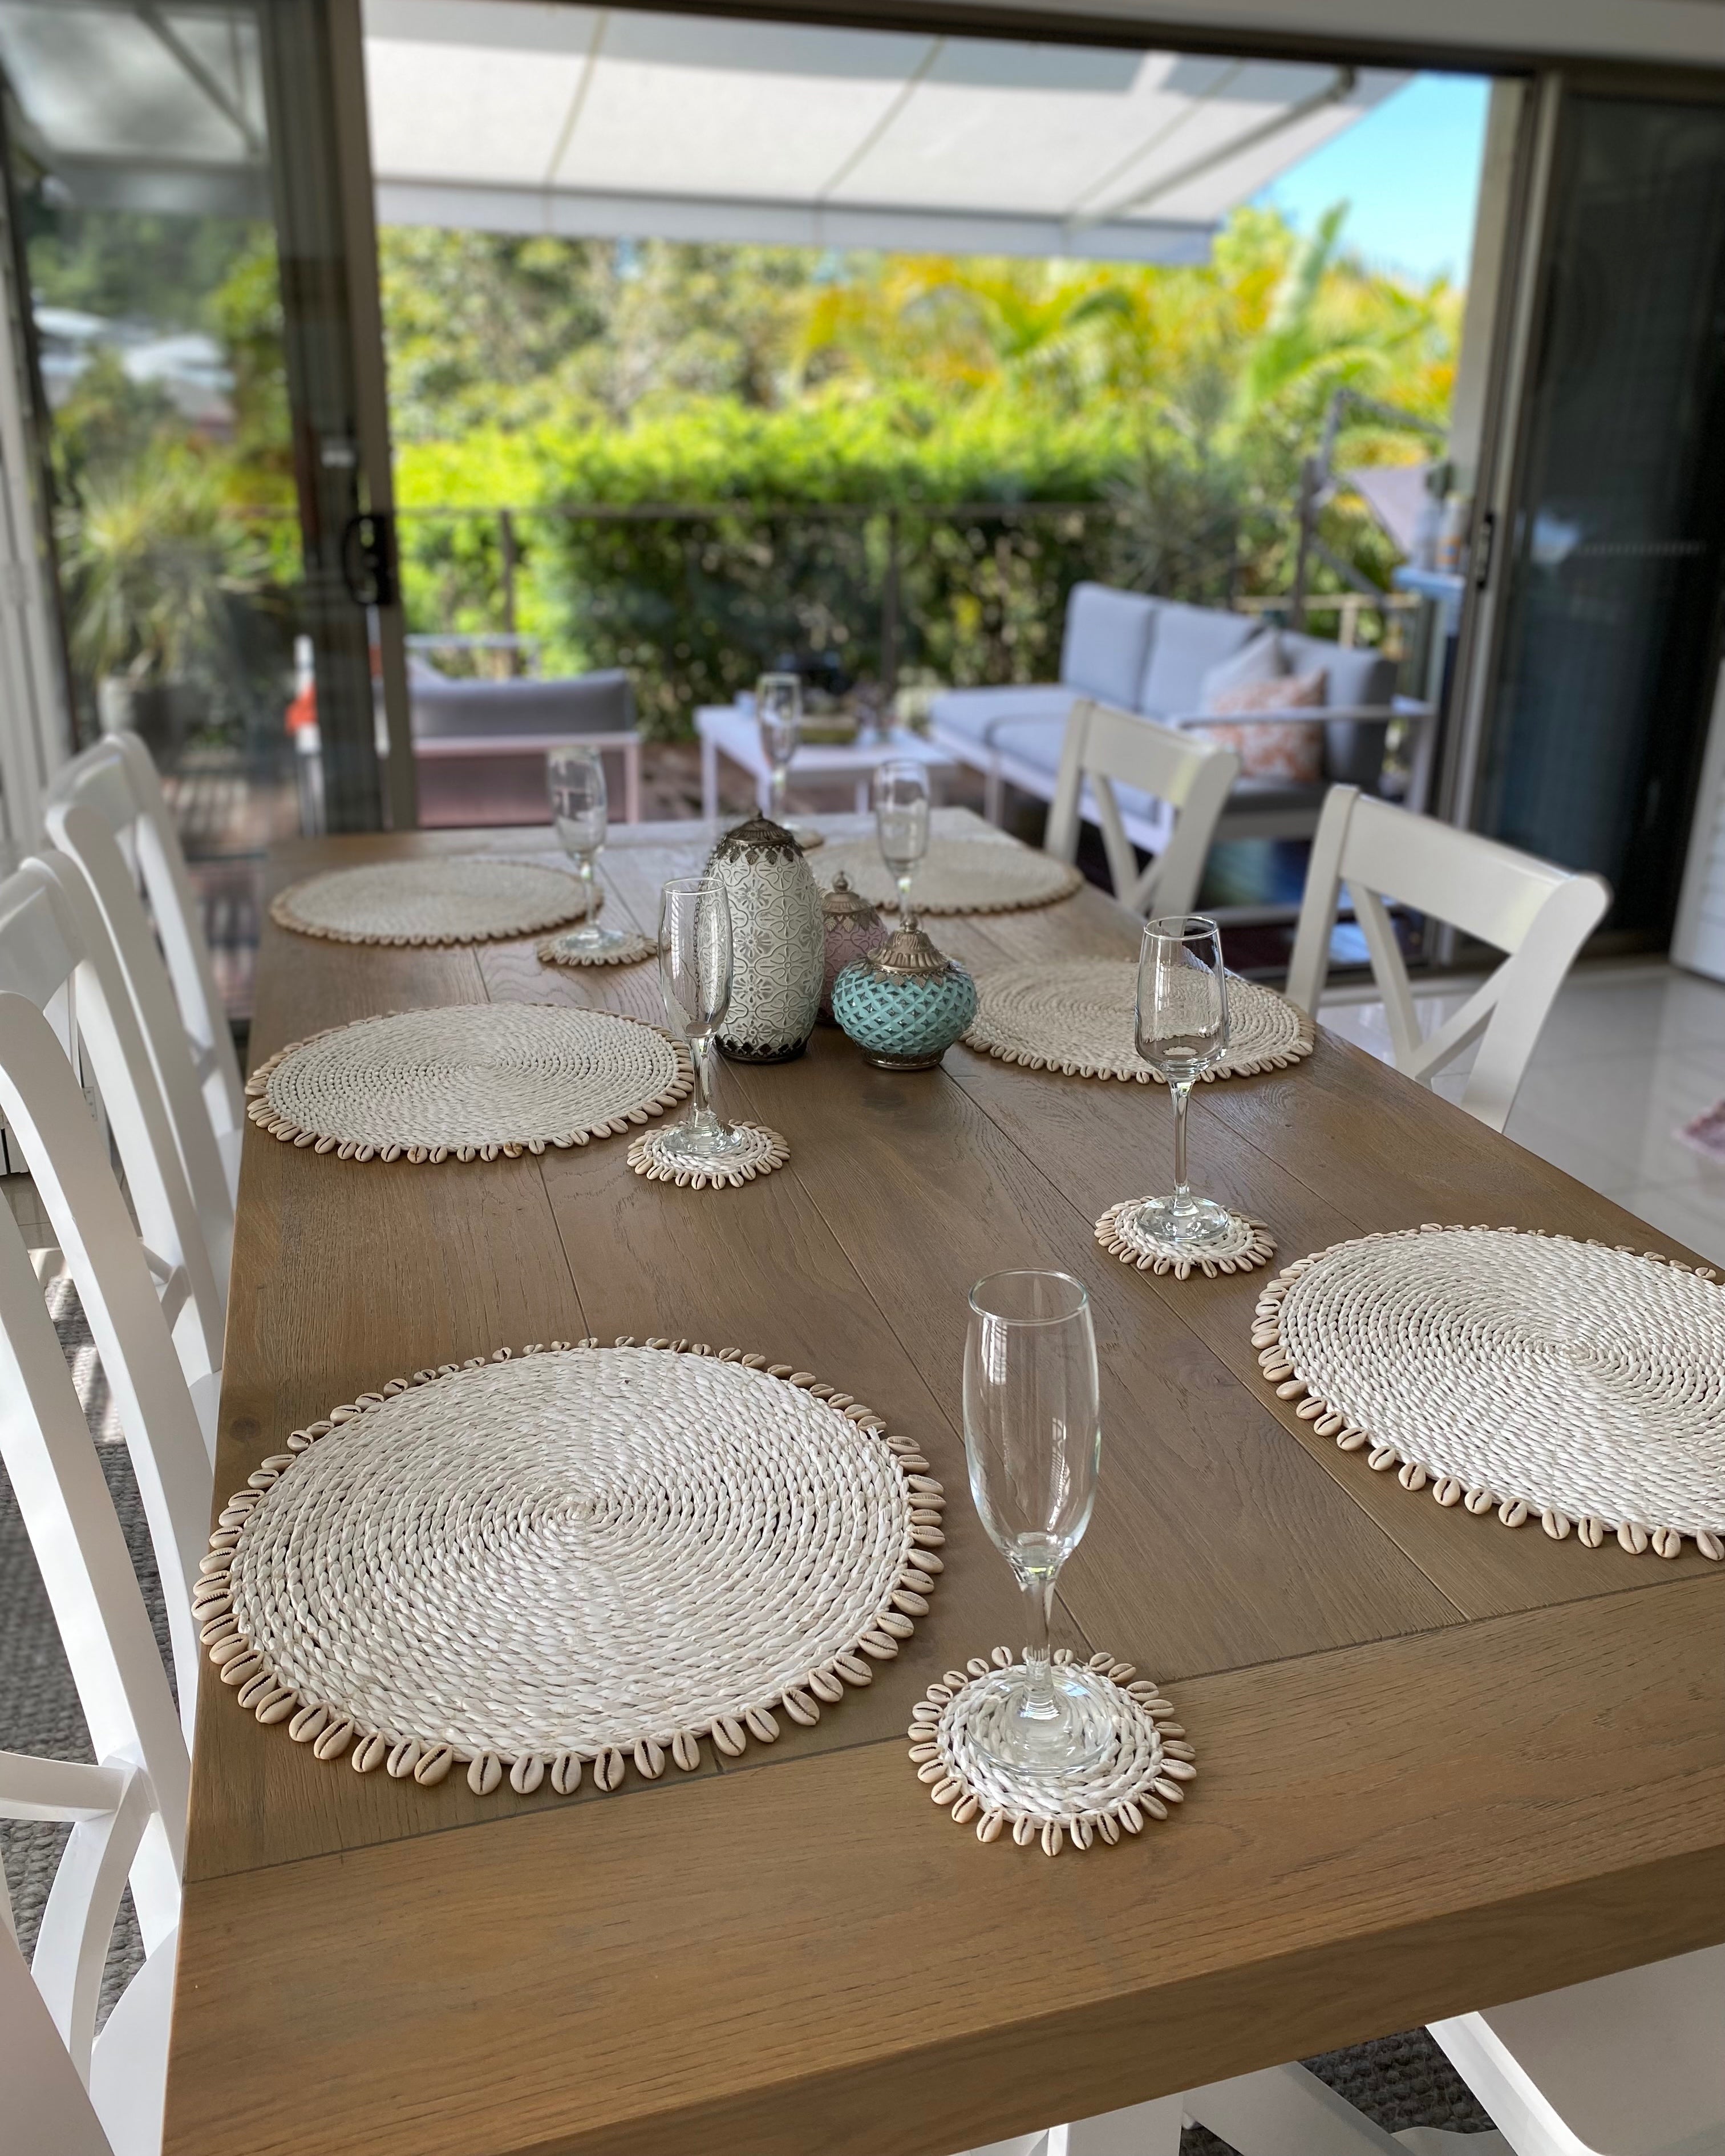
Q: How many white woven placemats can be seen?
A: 6